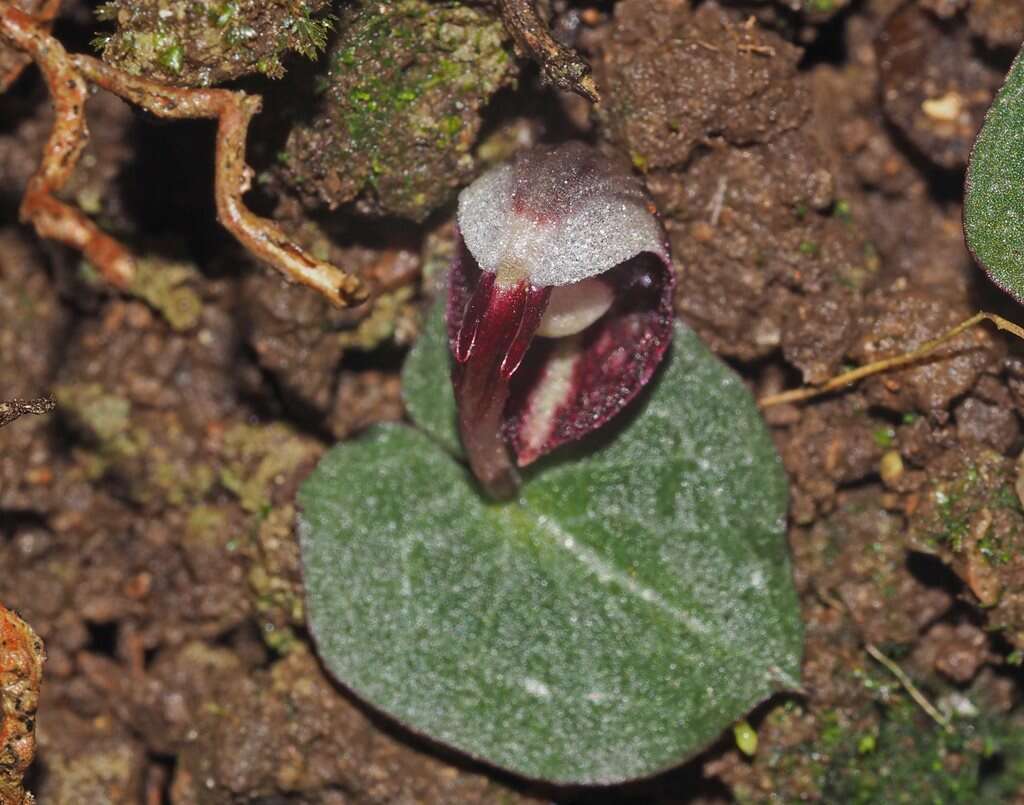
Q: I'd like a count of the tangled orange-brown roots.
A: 2